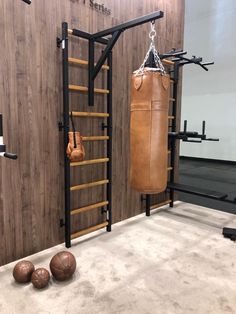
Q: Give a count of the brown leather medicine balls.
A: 3